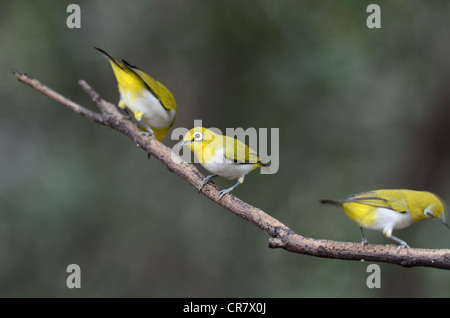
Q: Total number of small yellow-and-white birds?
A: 3